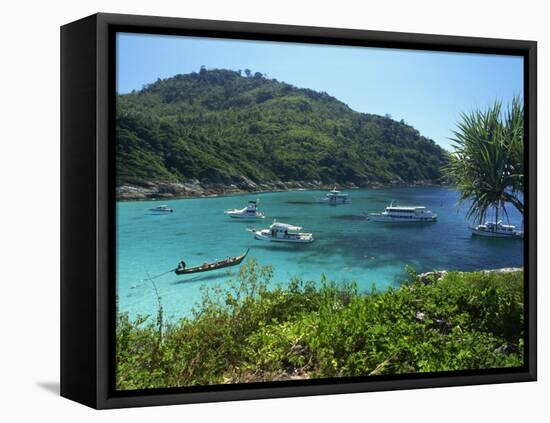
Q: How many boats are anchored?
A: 7